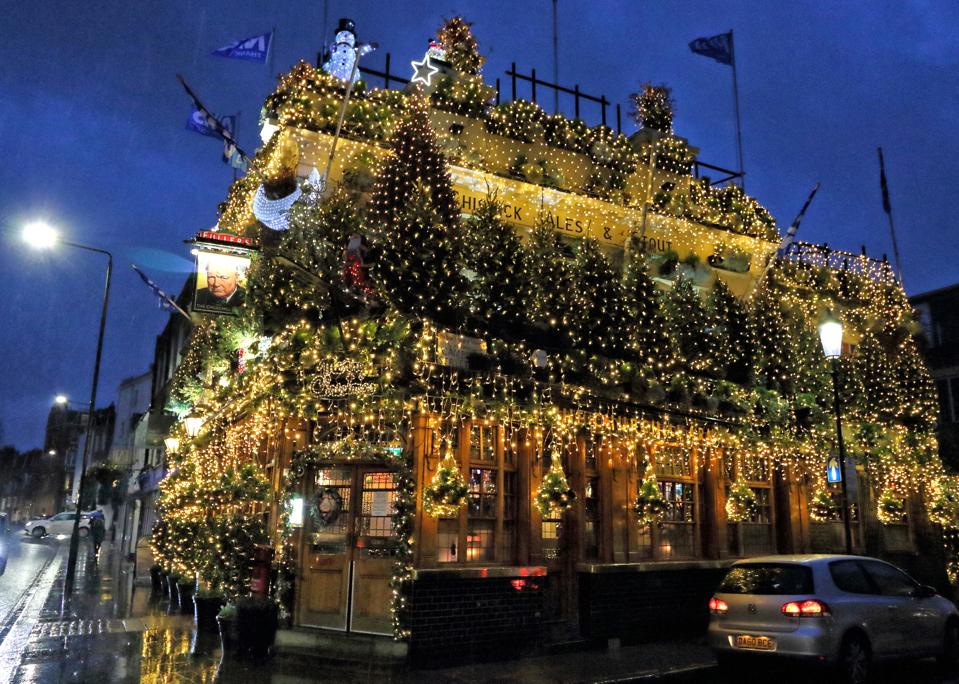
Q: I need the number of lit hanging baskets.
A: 7